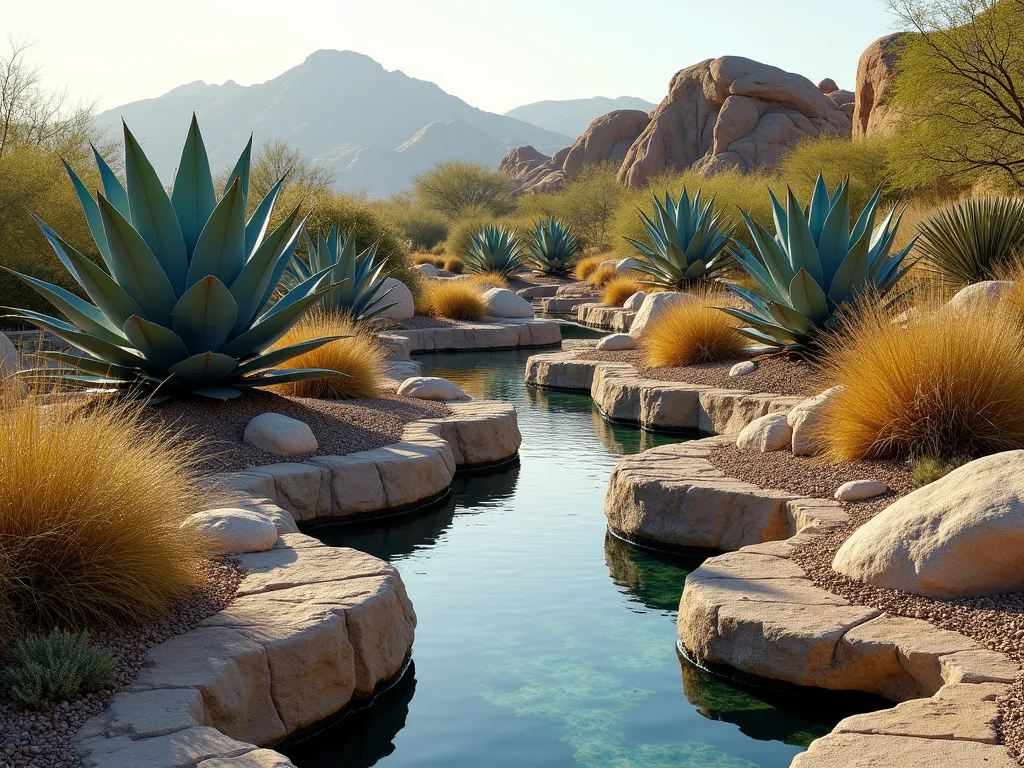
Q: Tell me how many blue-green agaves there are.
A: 6